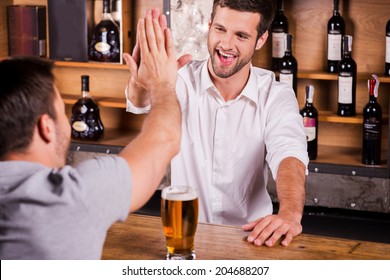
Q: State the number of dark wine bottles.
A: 7